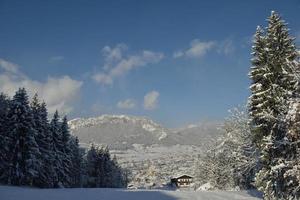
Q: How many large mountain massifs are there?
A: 1